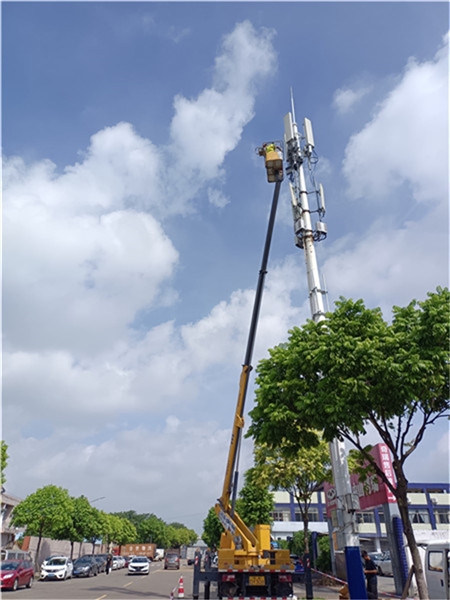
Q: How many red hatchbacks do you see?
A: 1